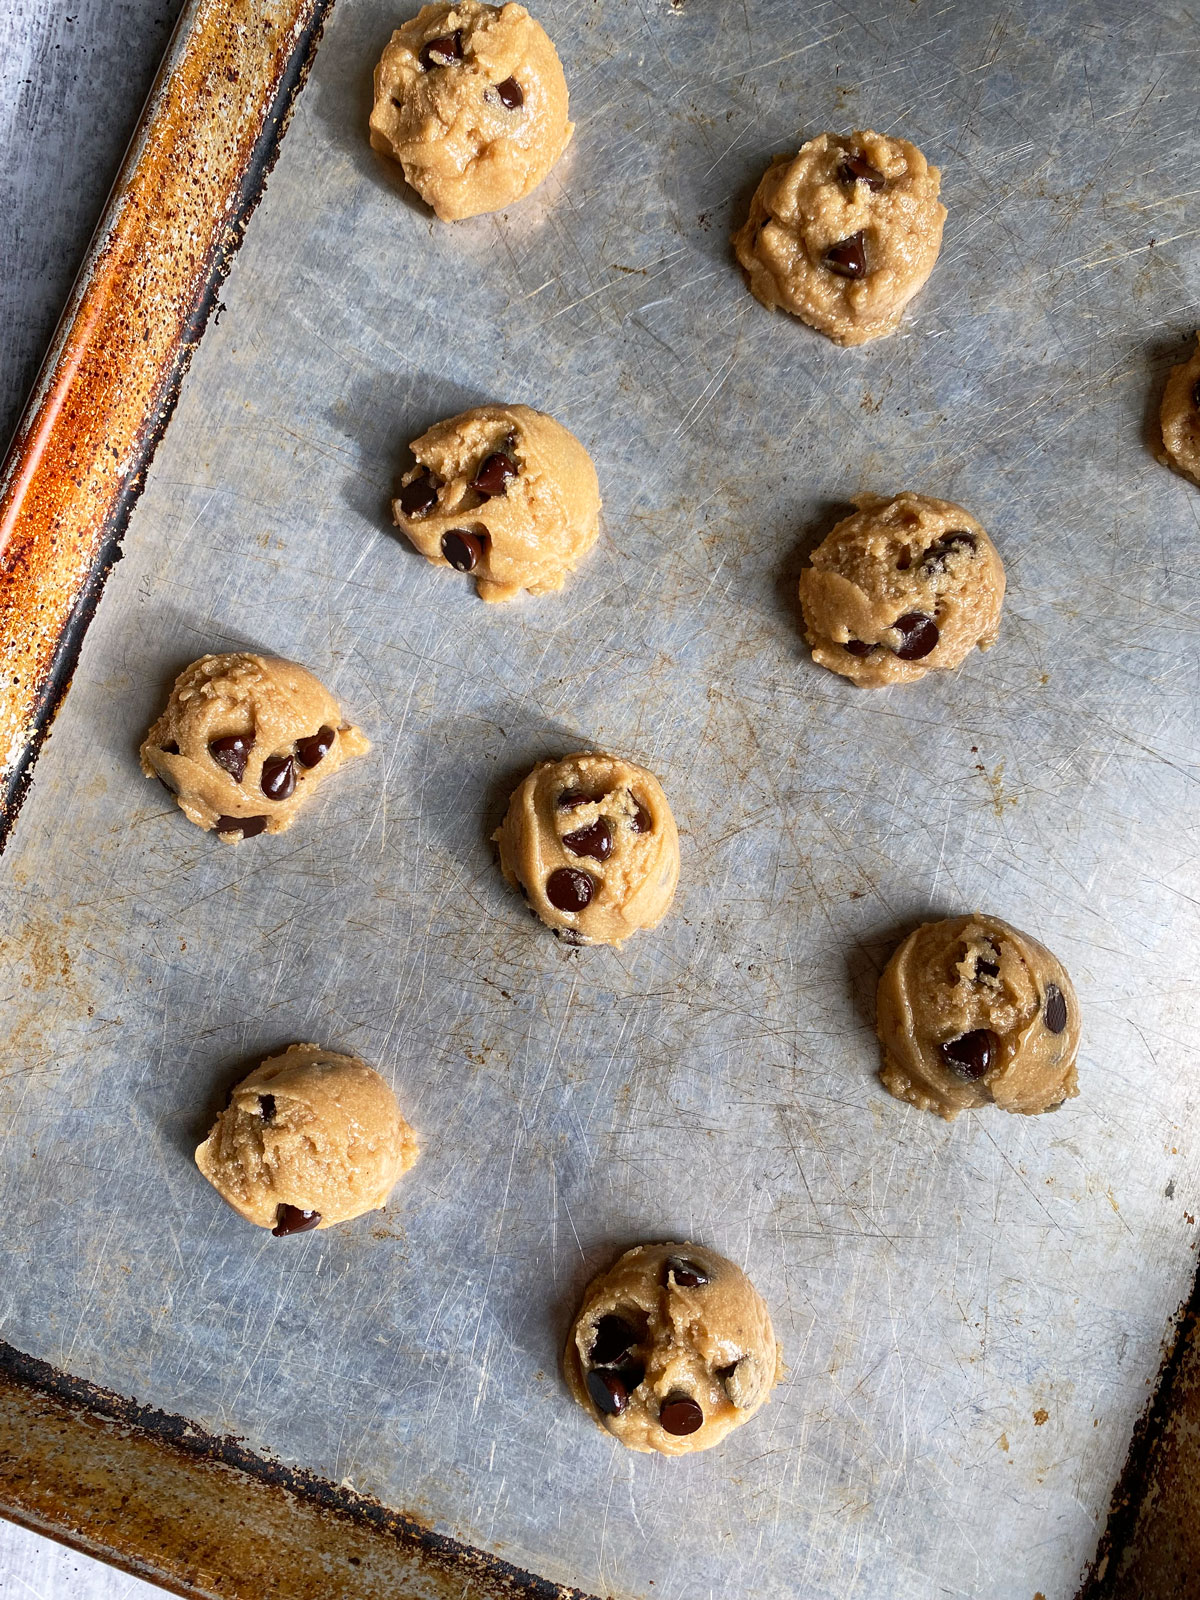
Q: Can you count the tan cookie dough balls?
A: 10